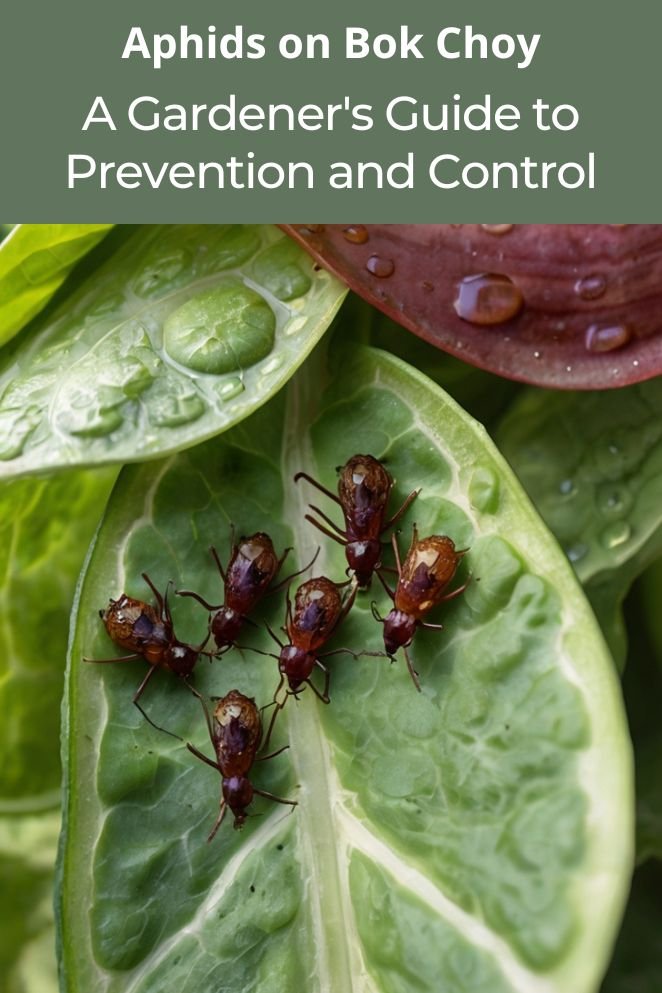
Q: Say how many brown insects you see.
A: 6